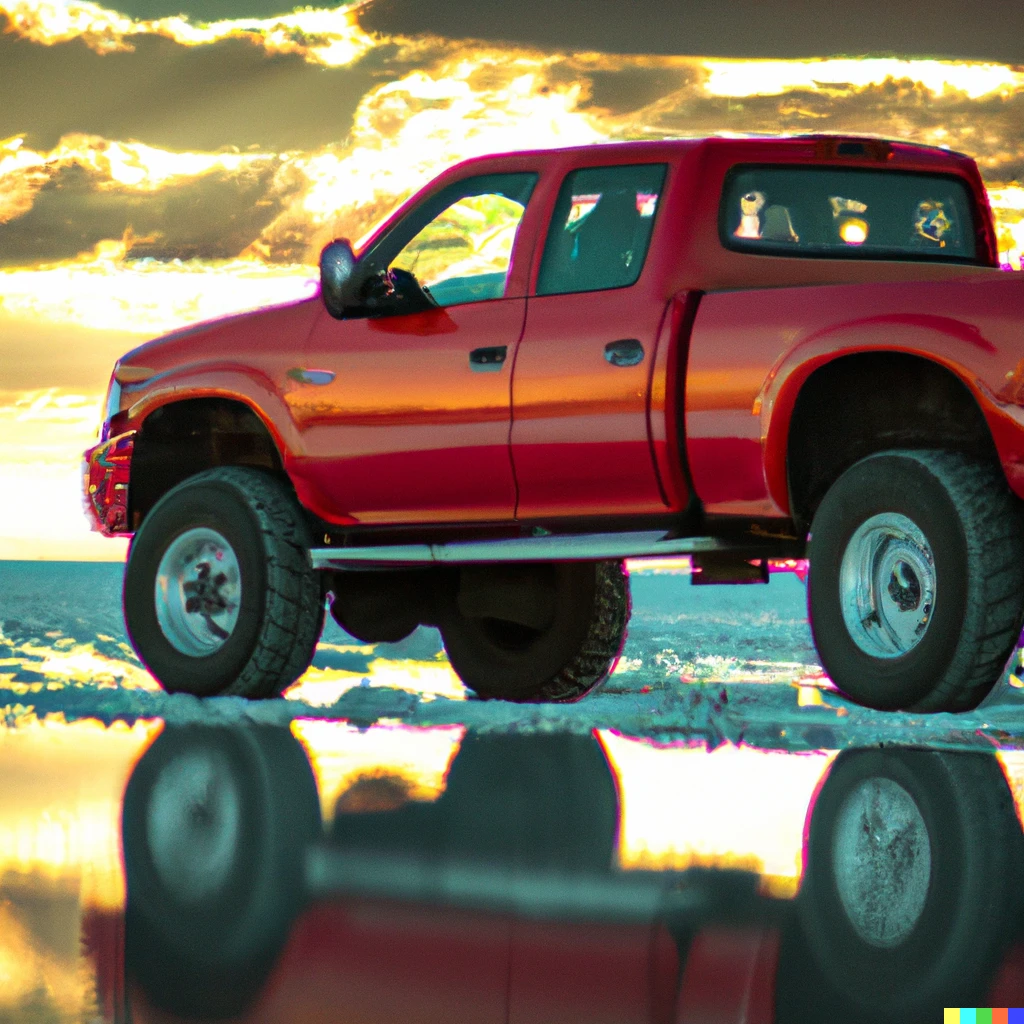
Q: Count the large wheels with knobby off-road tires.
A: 3